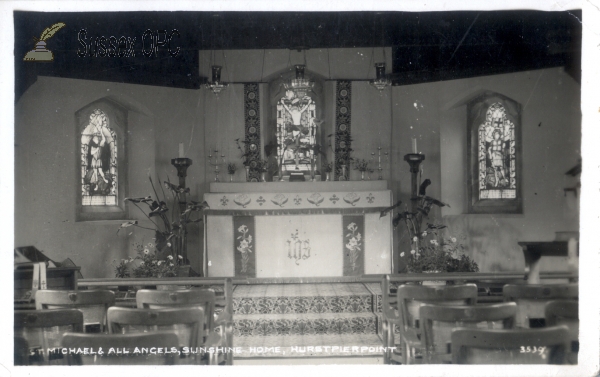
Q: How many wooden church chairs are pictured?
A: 10